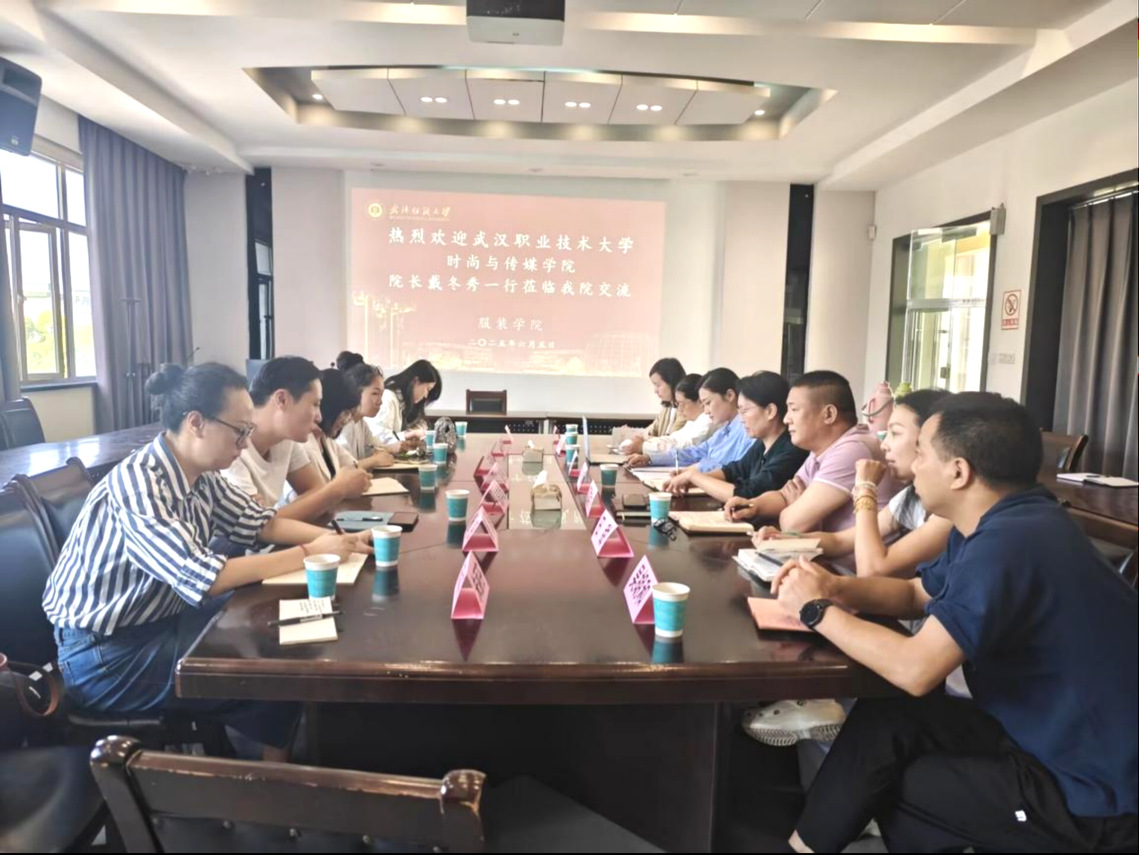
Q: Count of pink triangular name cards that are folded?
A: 14